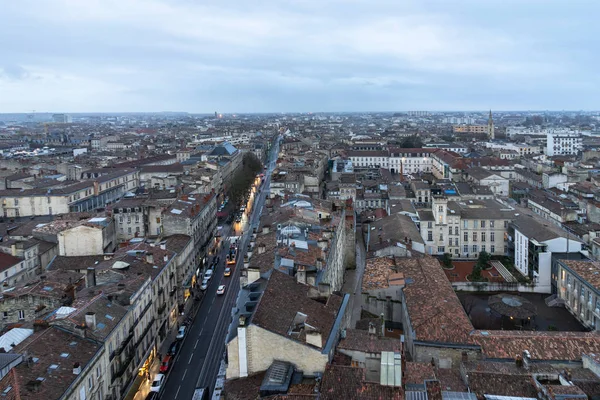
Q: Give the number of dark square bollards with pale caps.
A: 0